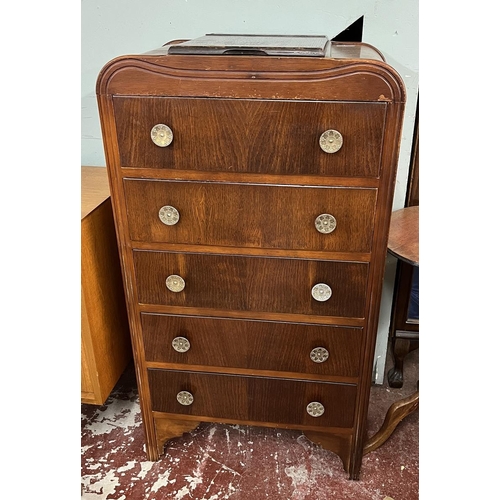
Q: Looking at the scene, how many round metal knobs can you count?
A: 10